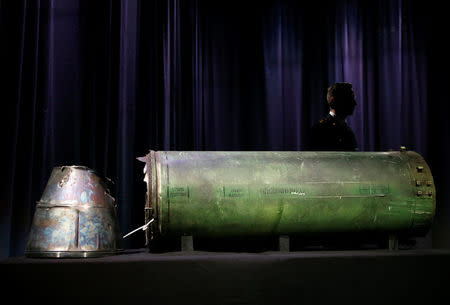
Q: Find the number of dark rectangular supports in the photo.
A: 3